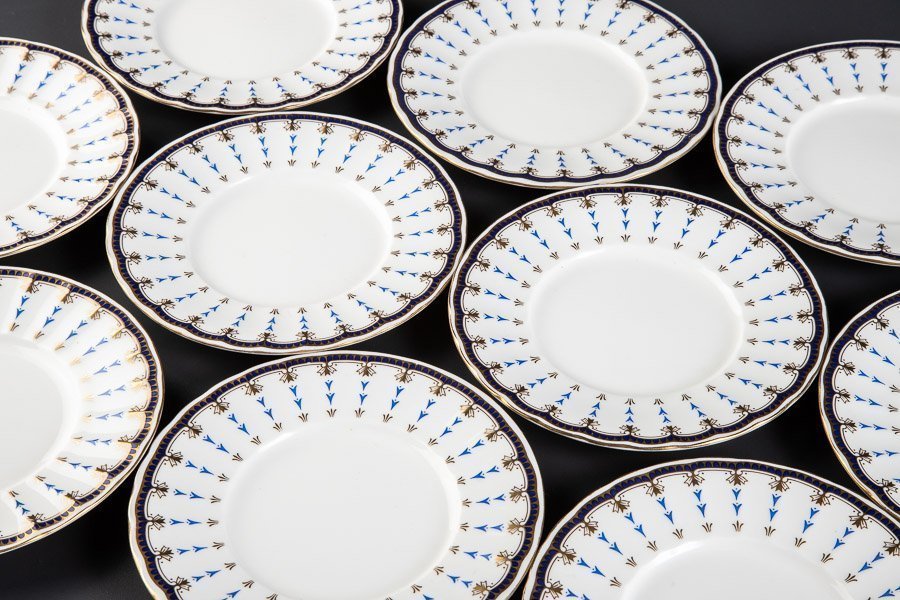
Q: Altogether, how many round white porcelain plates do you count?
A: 10